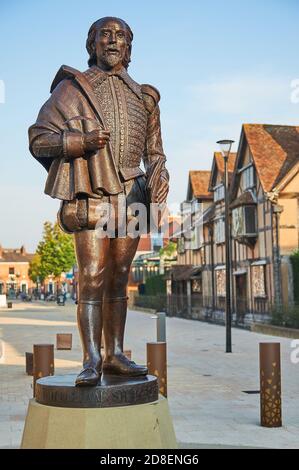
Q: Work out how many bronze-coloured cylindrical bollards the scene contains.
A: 3